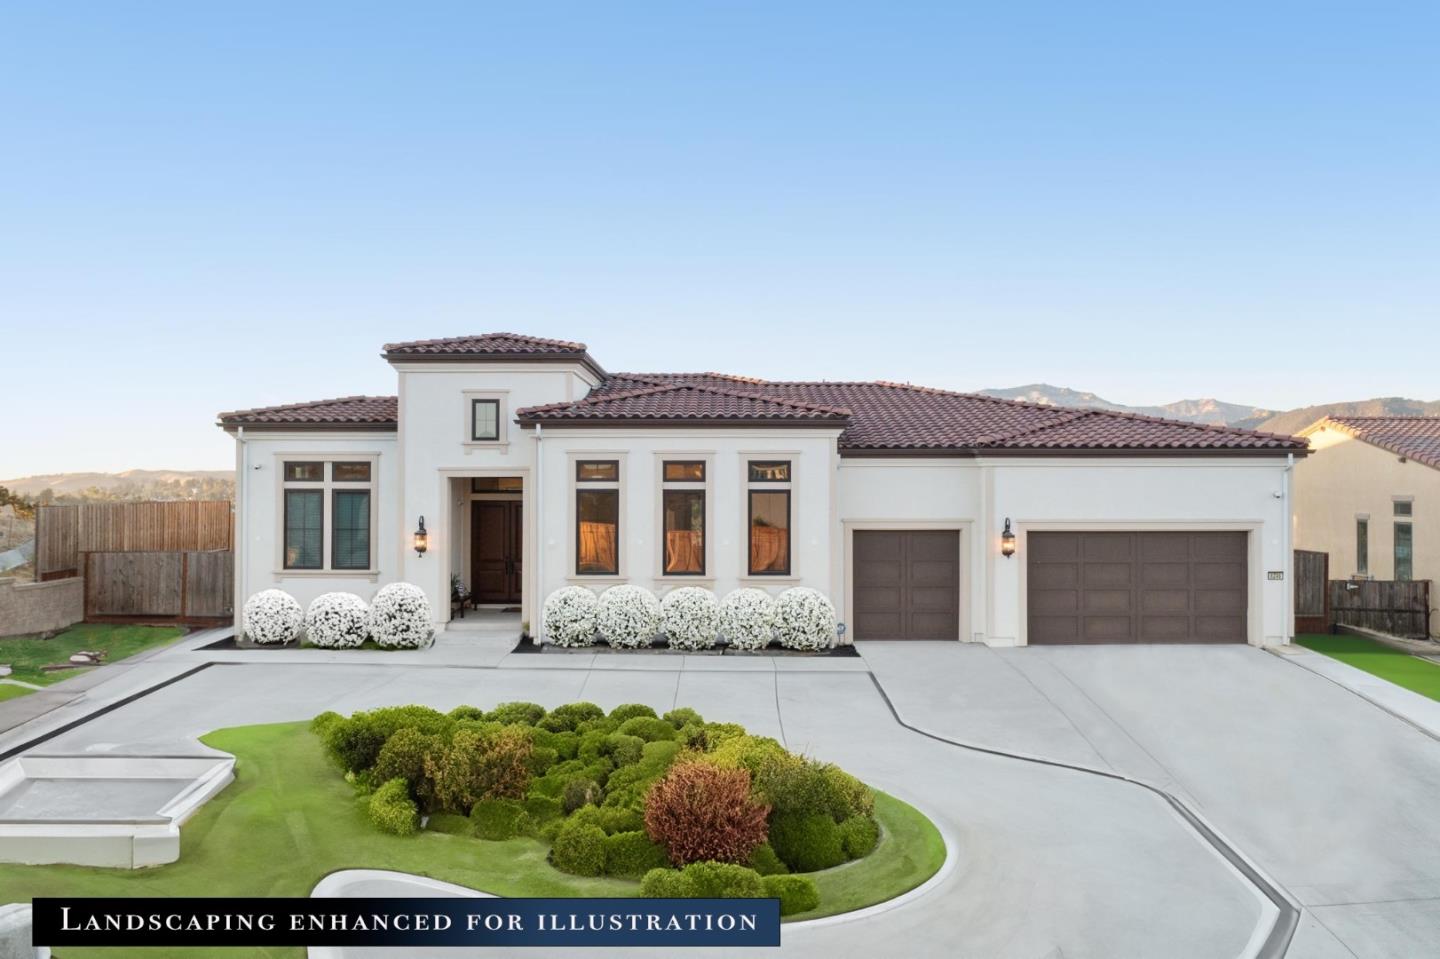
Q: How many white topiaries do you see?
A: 8